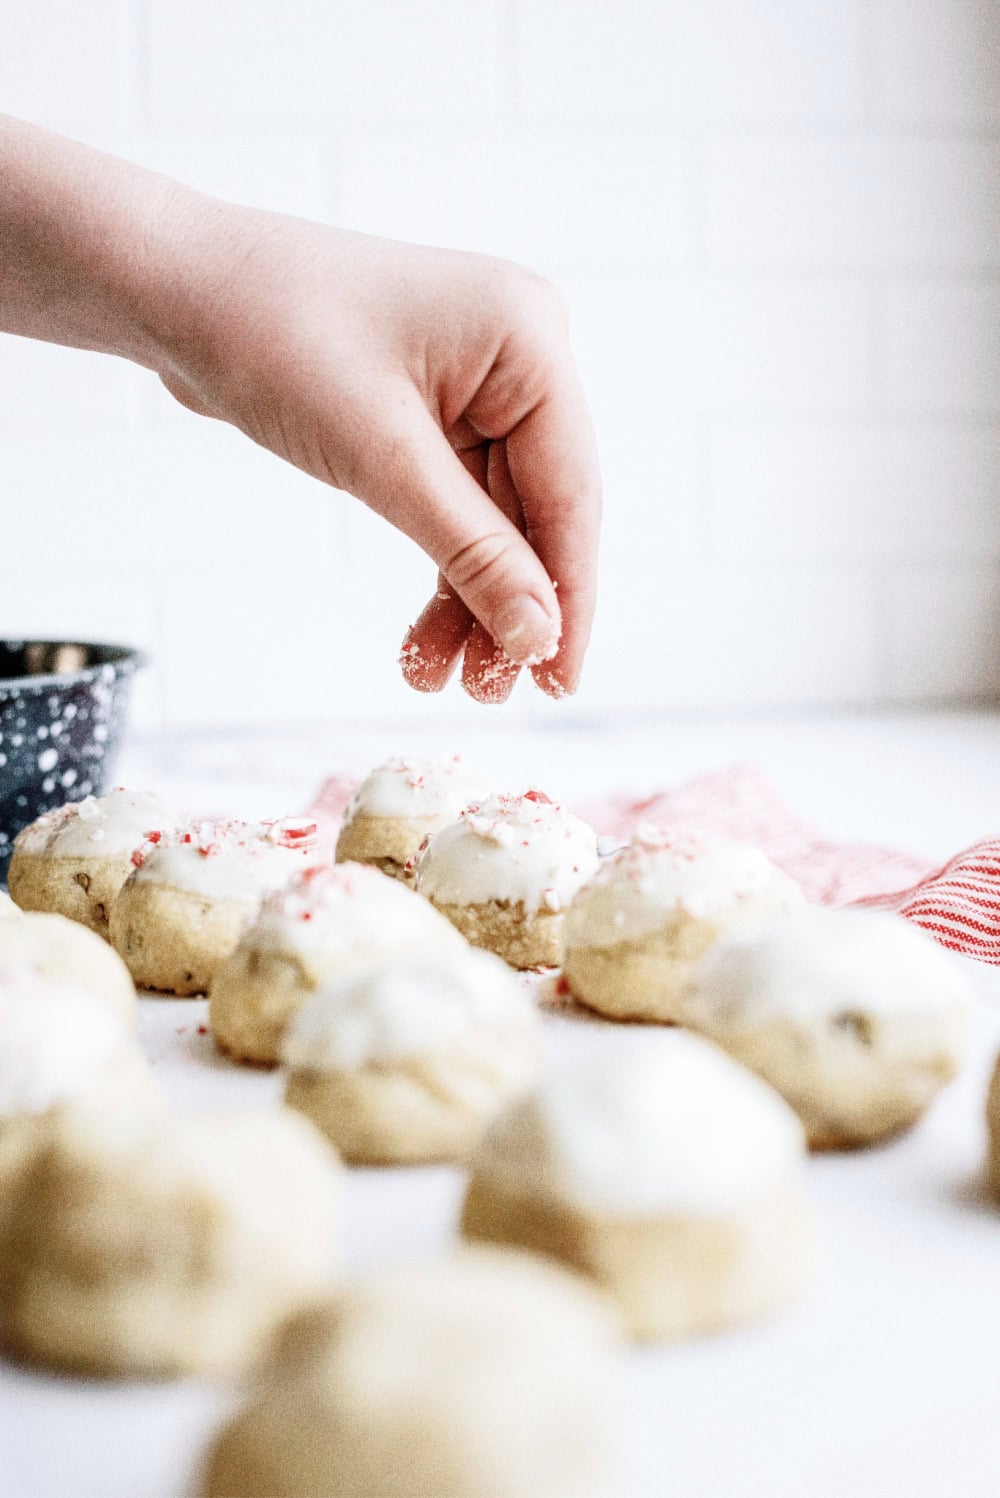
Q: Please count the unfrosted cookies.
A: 2